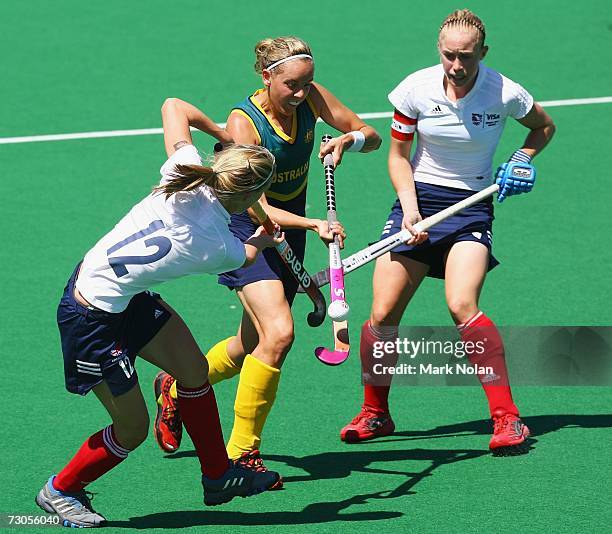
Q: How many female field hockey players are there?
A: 3